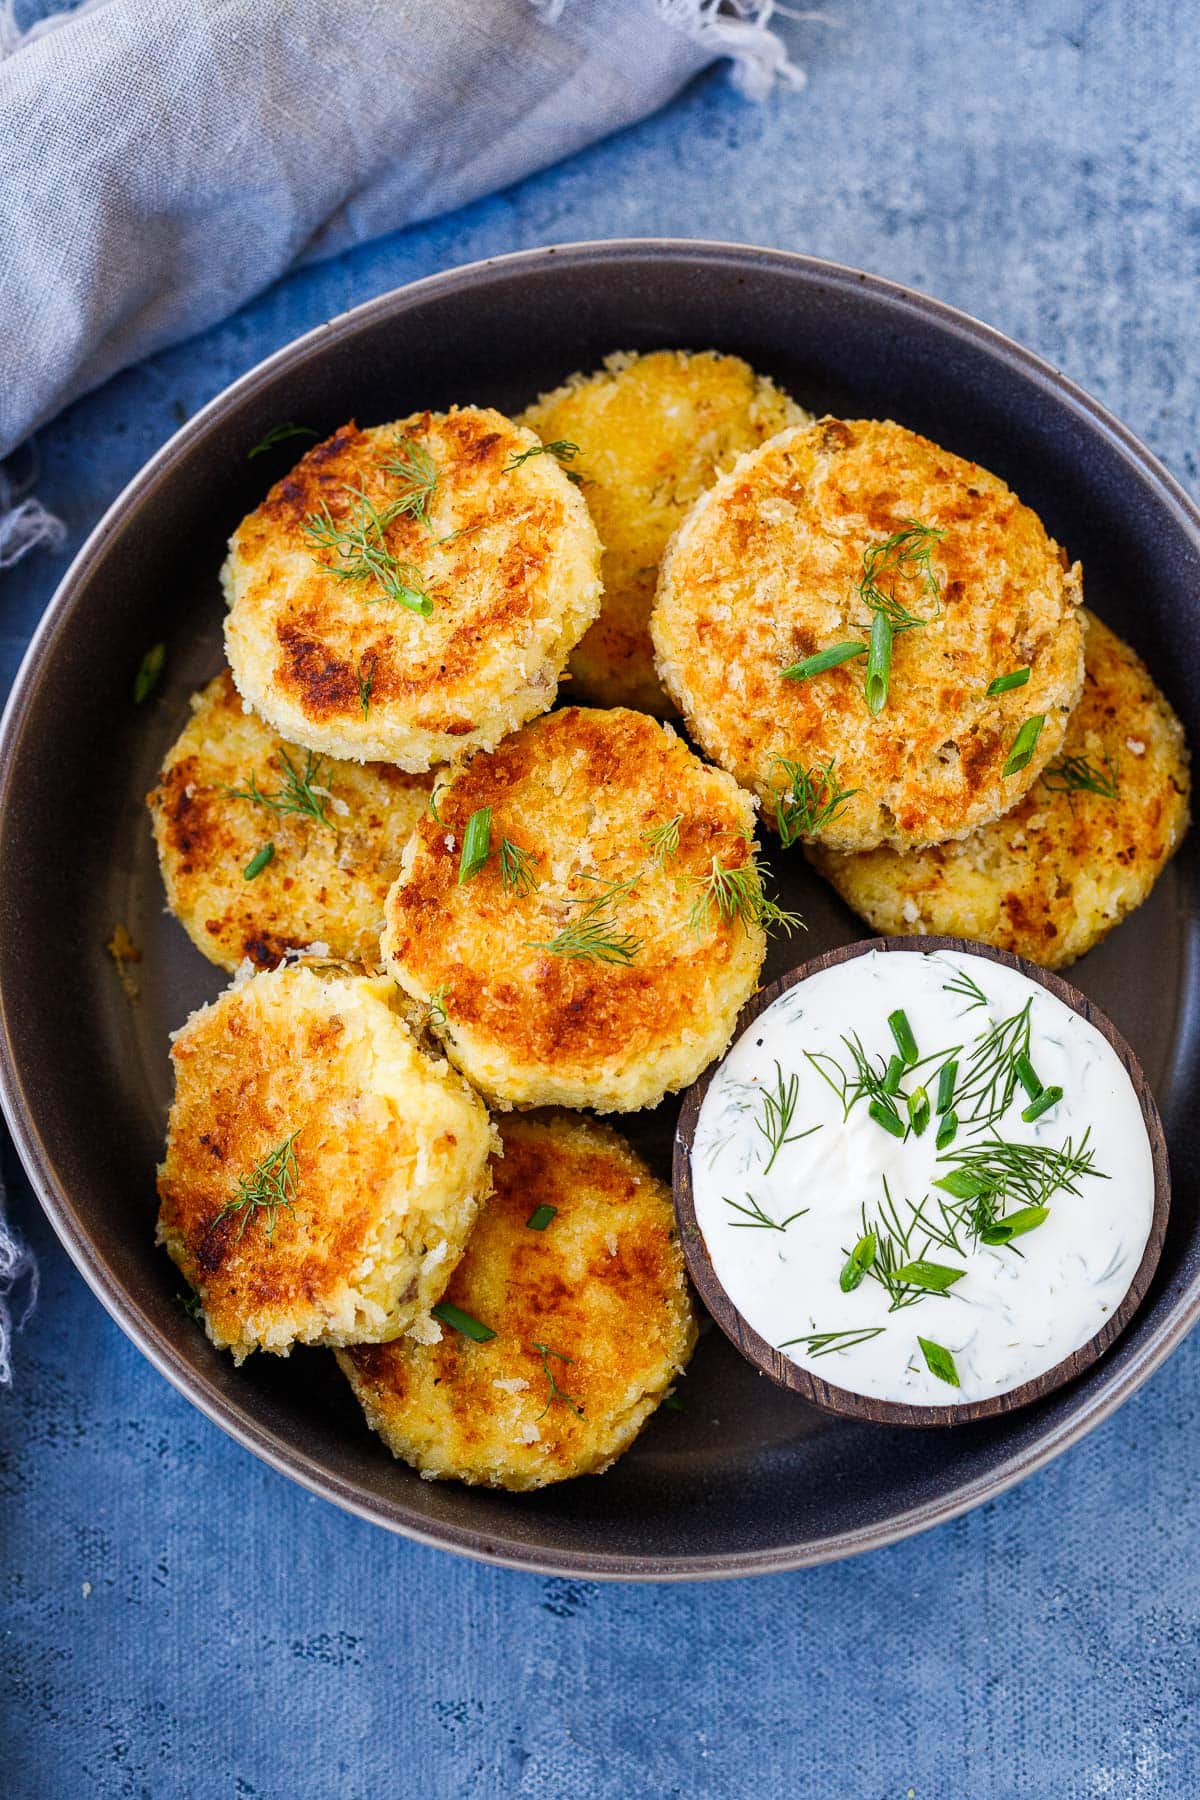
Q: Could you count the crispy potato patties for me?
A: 8